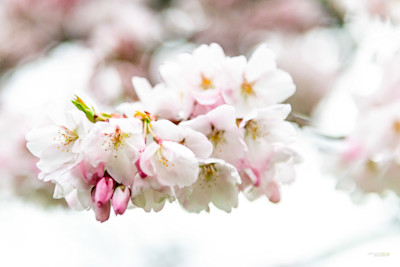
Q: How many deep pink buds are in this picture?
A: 3